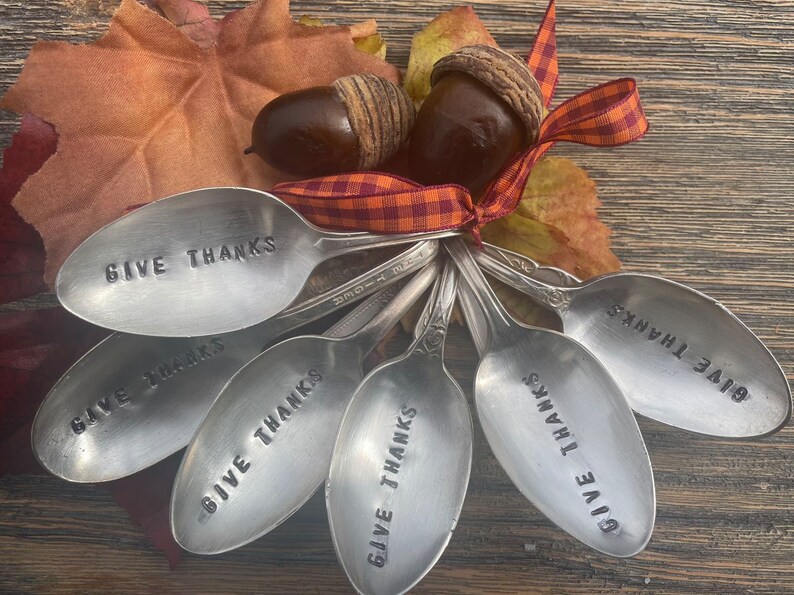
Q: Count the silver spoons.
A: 6